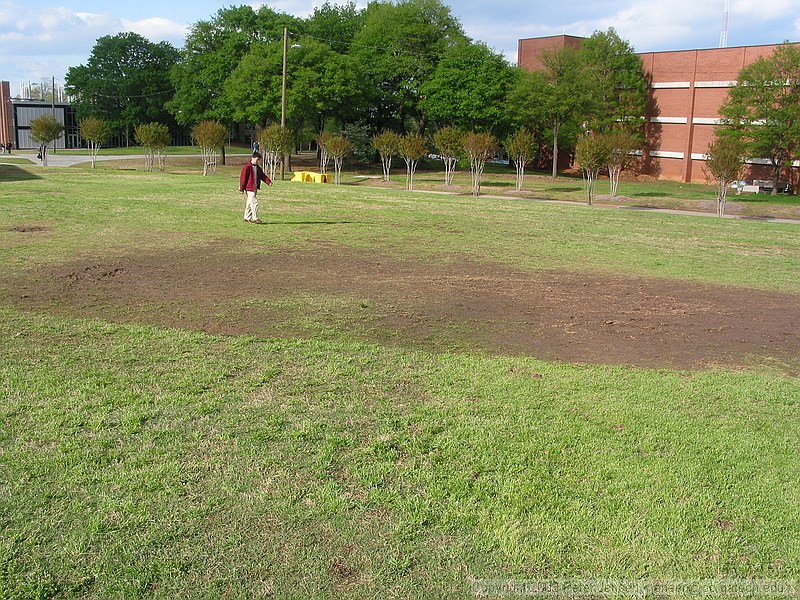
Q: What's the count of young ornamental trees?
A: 15